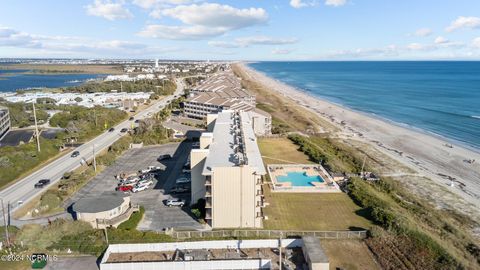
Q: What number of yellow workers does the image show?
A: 0